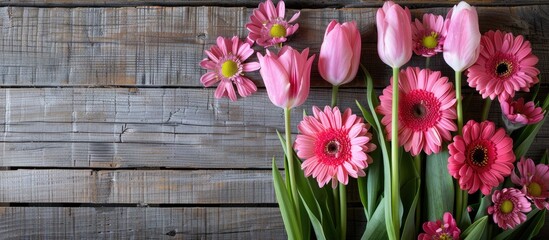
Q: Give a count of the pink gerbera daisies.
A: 4